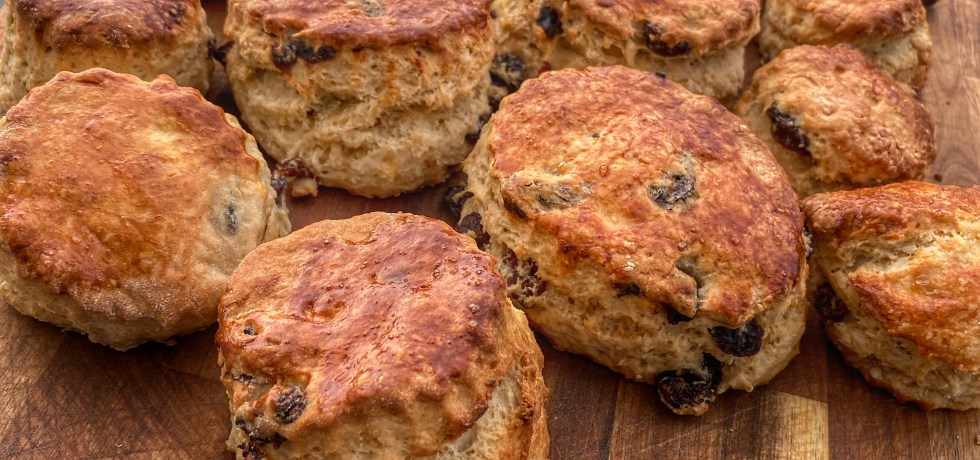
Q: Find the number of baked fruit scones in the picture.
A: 9